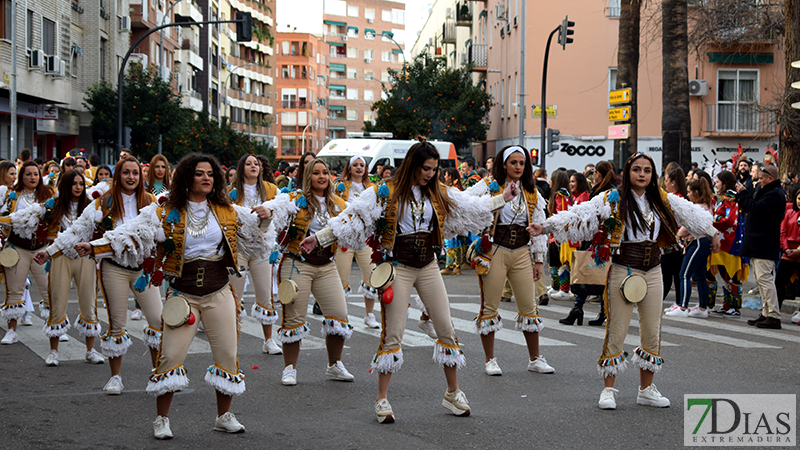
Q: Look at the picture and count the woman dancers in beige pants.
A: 10